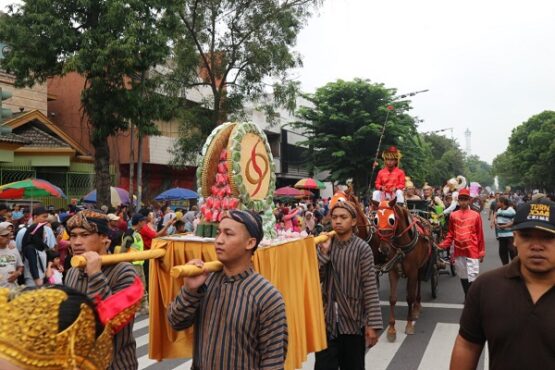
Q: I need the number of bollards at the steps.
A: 0